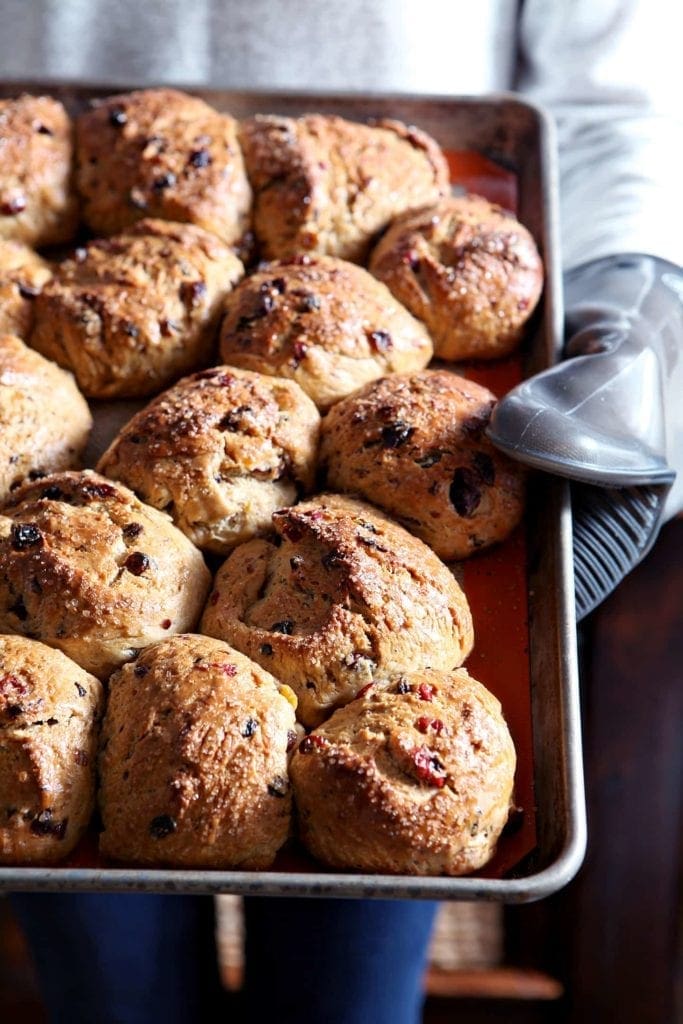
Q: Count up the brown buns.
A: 15